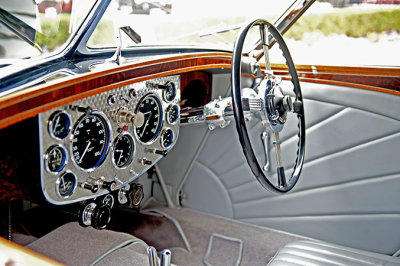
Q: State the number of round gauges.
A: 9